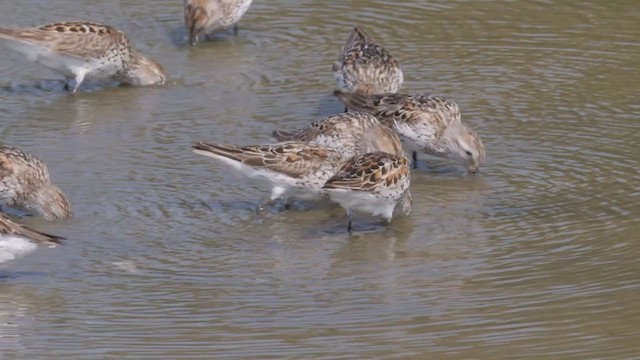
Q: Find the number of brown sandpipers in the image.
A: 9